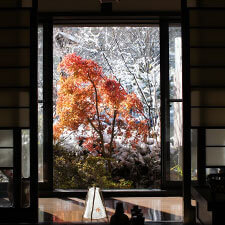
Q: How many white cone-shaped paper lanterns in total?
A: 1